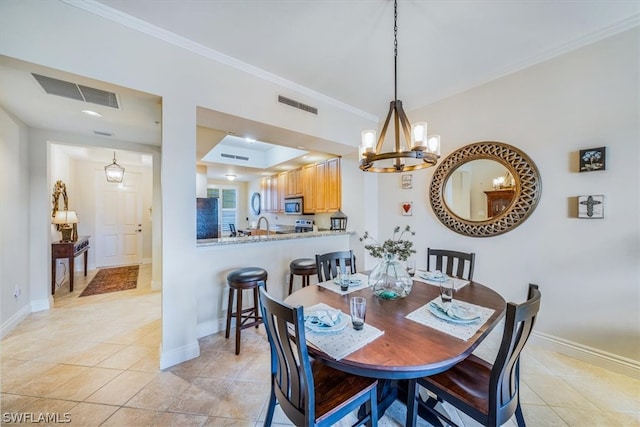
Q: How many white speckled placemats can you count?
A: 4